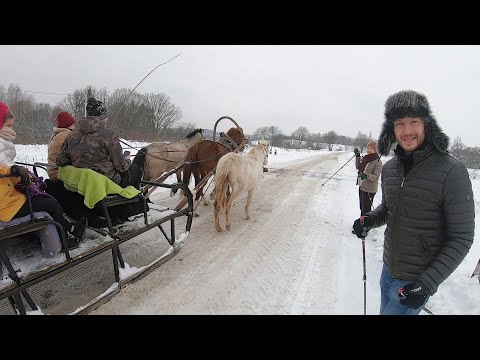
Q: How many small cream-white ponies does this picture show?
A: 1